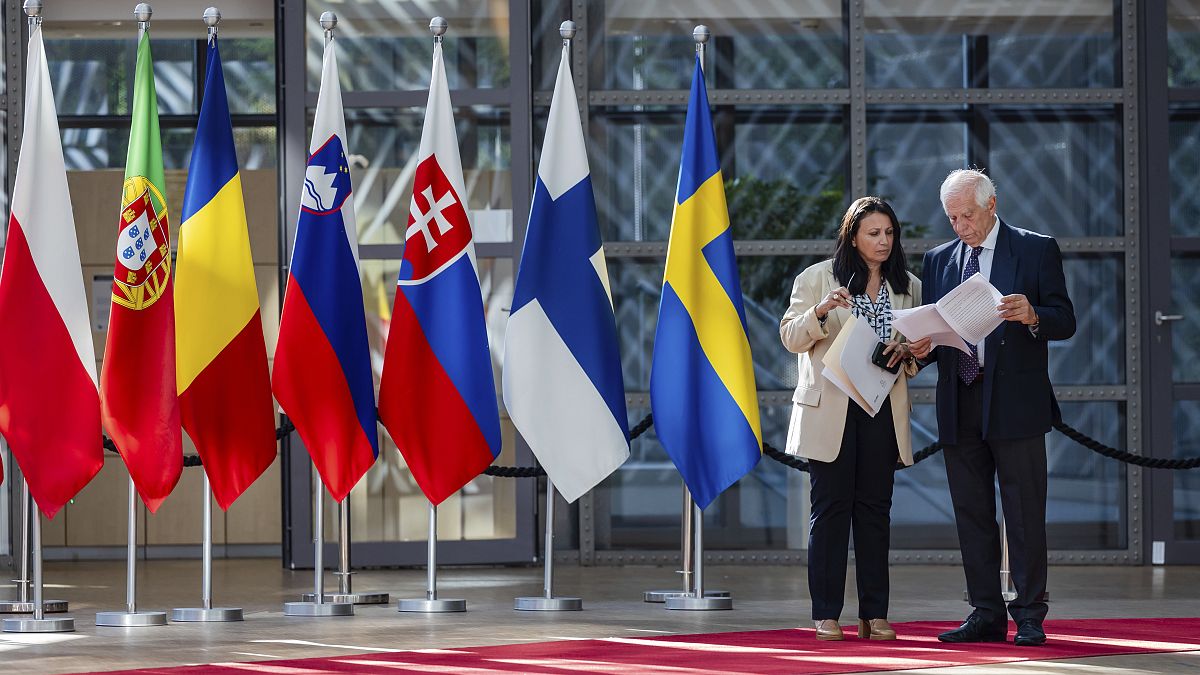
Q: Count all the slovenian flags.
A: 1